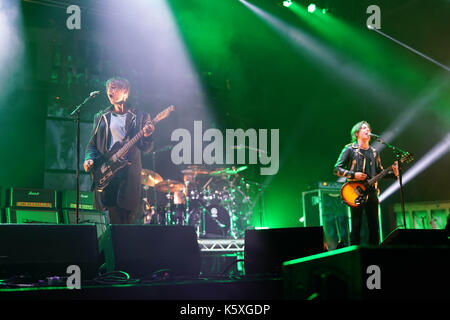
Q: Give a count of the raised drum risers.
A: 1